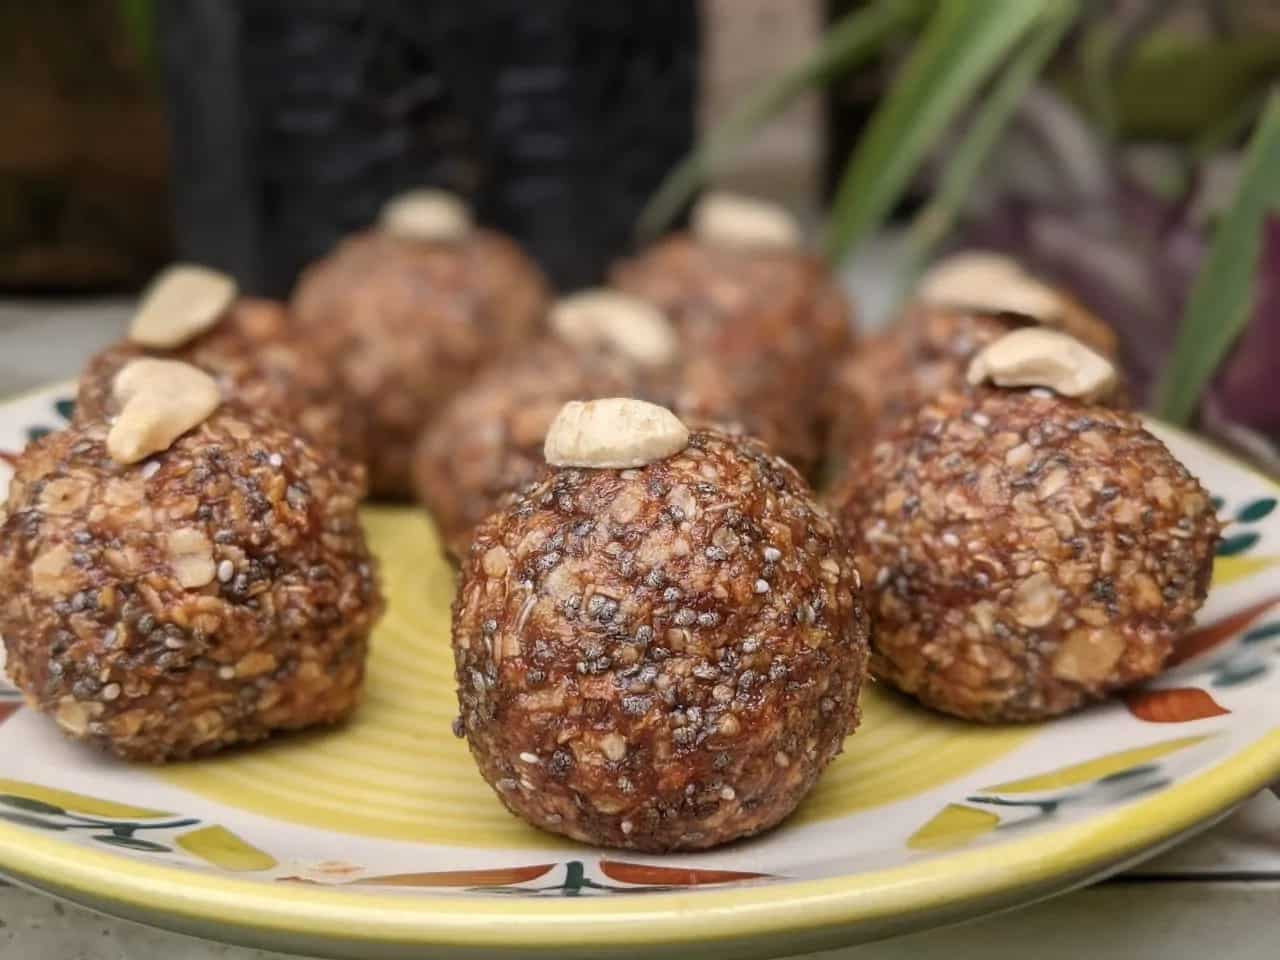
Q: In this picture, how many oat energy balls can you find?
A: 8